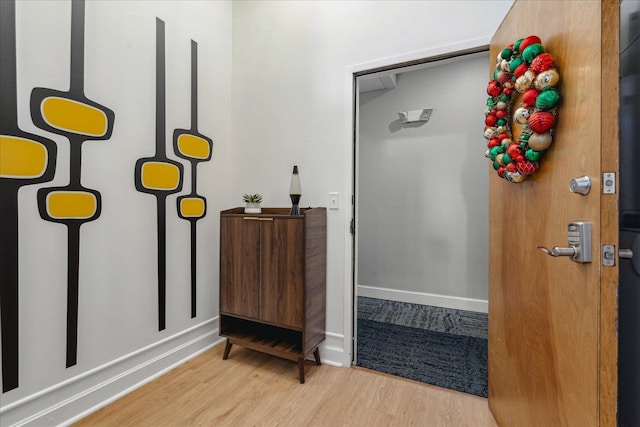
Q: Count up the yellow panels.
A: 6